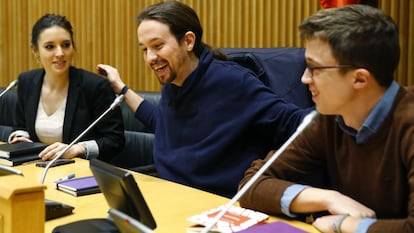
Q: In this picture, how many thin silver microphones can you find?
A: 3